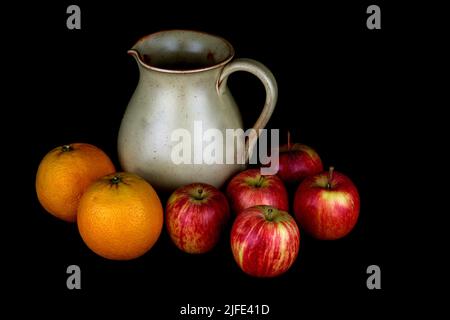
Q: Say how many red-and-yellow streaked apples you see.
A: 5